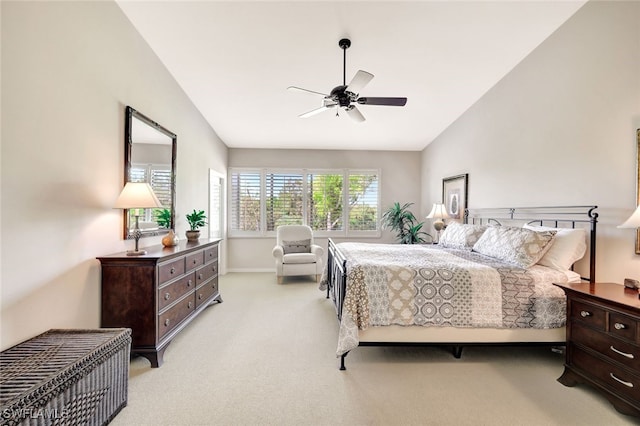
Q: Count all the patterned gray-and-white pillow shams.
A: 2